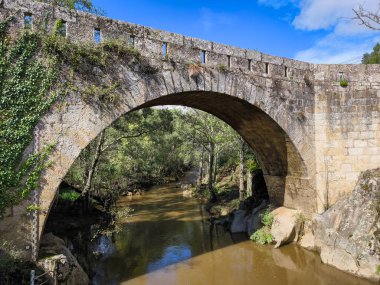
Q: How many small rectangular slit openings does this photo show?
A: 11